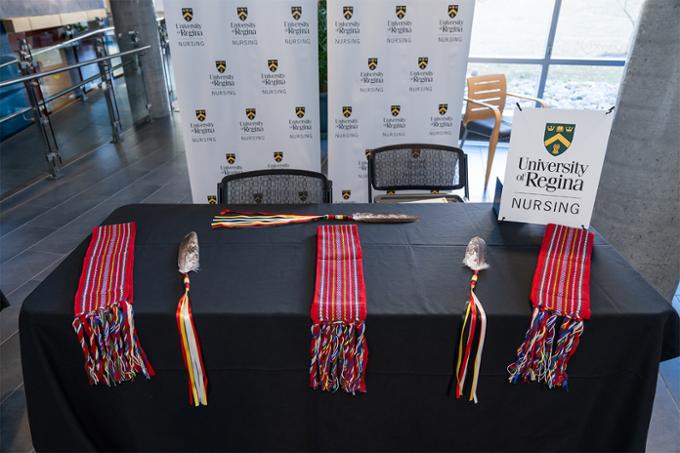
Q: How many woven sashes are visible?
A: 3